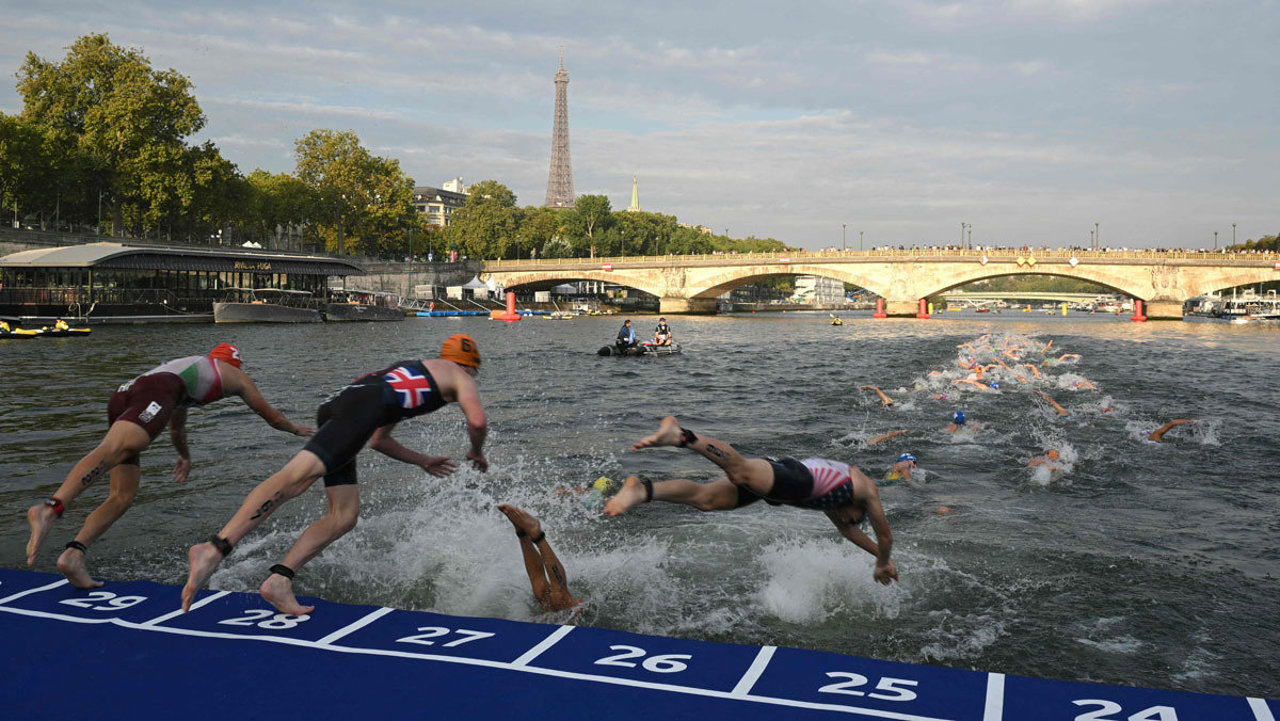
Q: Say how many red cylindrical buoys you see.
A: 4